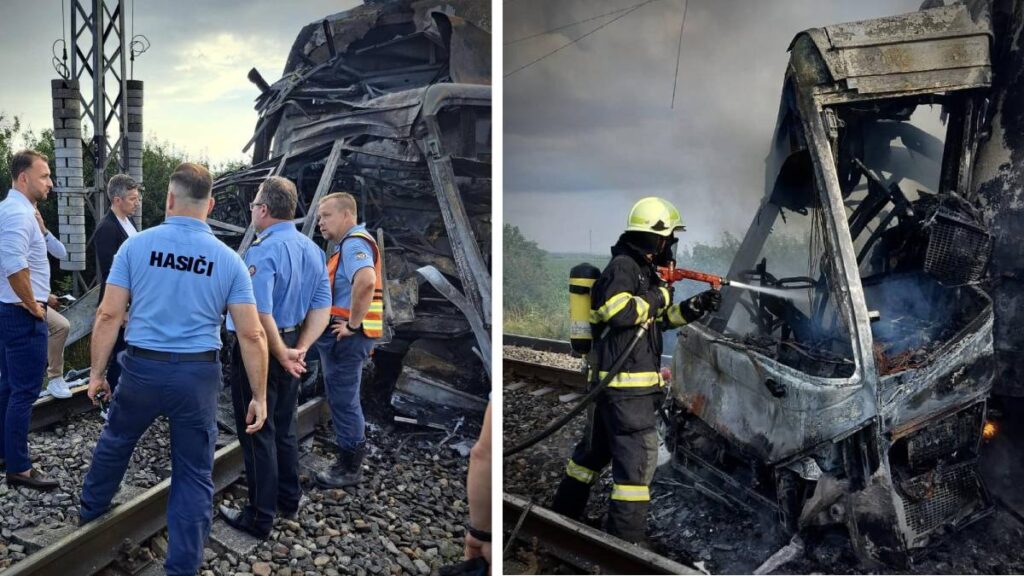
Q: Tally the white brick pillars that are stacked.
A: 2